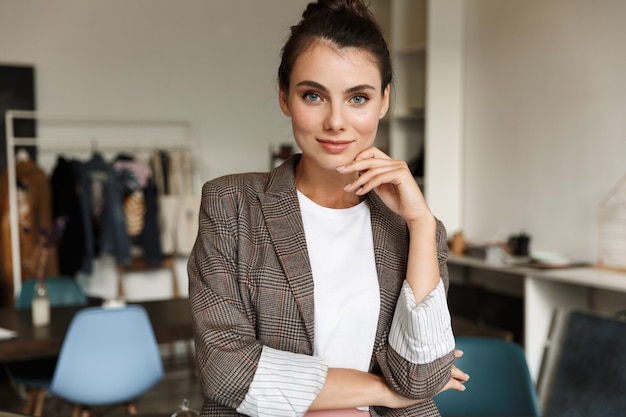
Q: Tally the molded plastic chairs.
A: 3